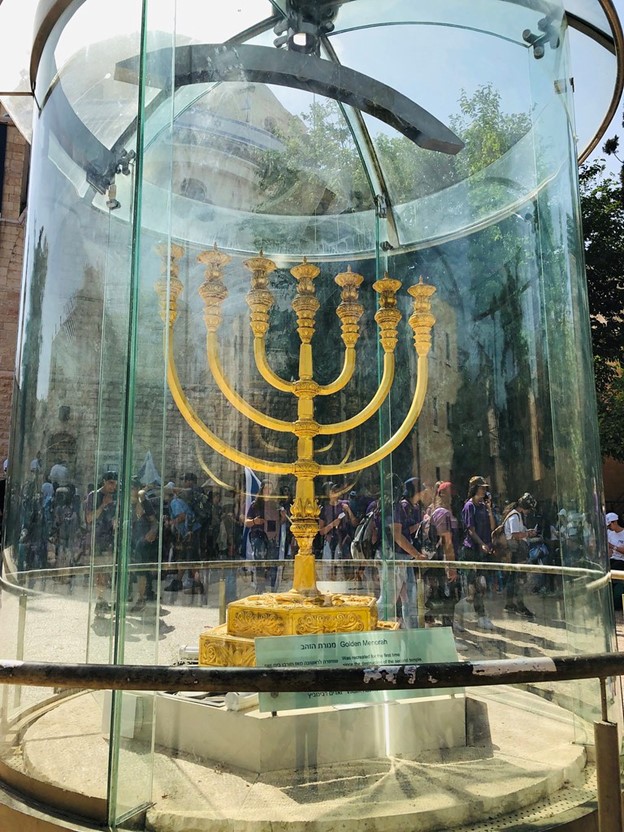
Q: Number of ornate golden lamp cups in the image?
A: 7